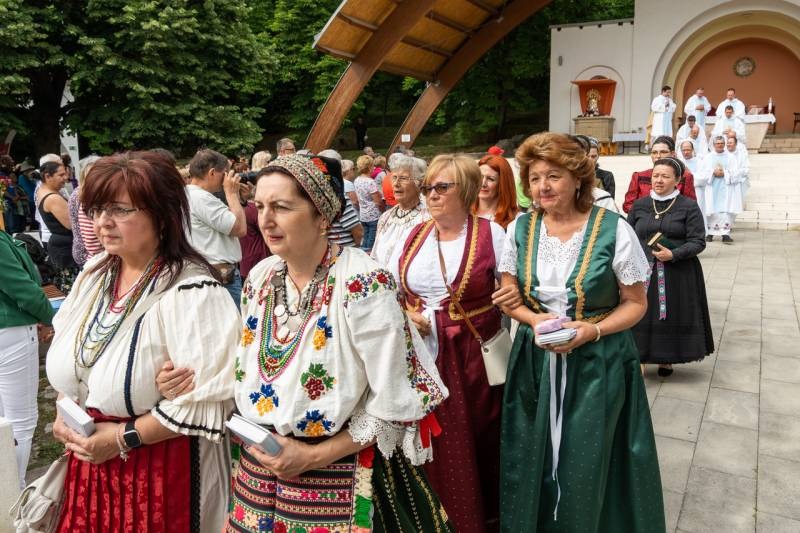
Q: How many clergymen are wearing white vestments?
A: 10